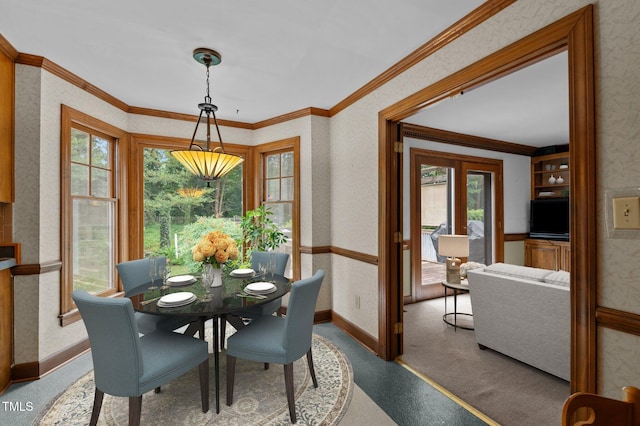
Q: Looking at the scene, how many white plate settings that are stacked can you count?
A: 4